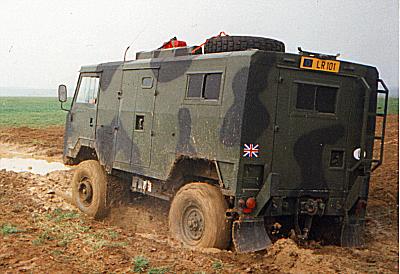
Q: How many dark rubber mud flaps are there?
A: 2